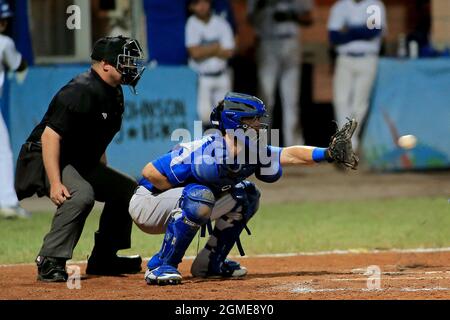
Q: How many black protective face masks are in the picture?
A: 1